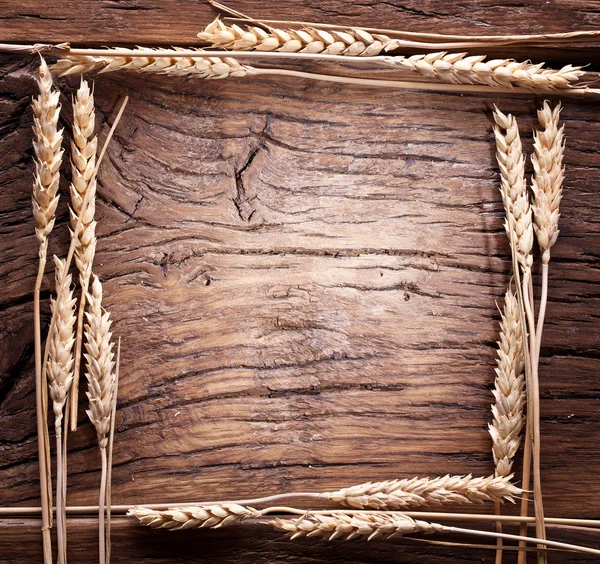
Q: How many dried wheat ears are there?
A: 13